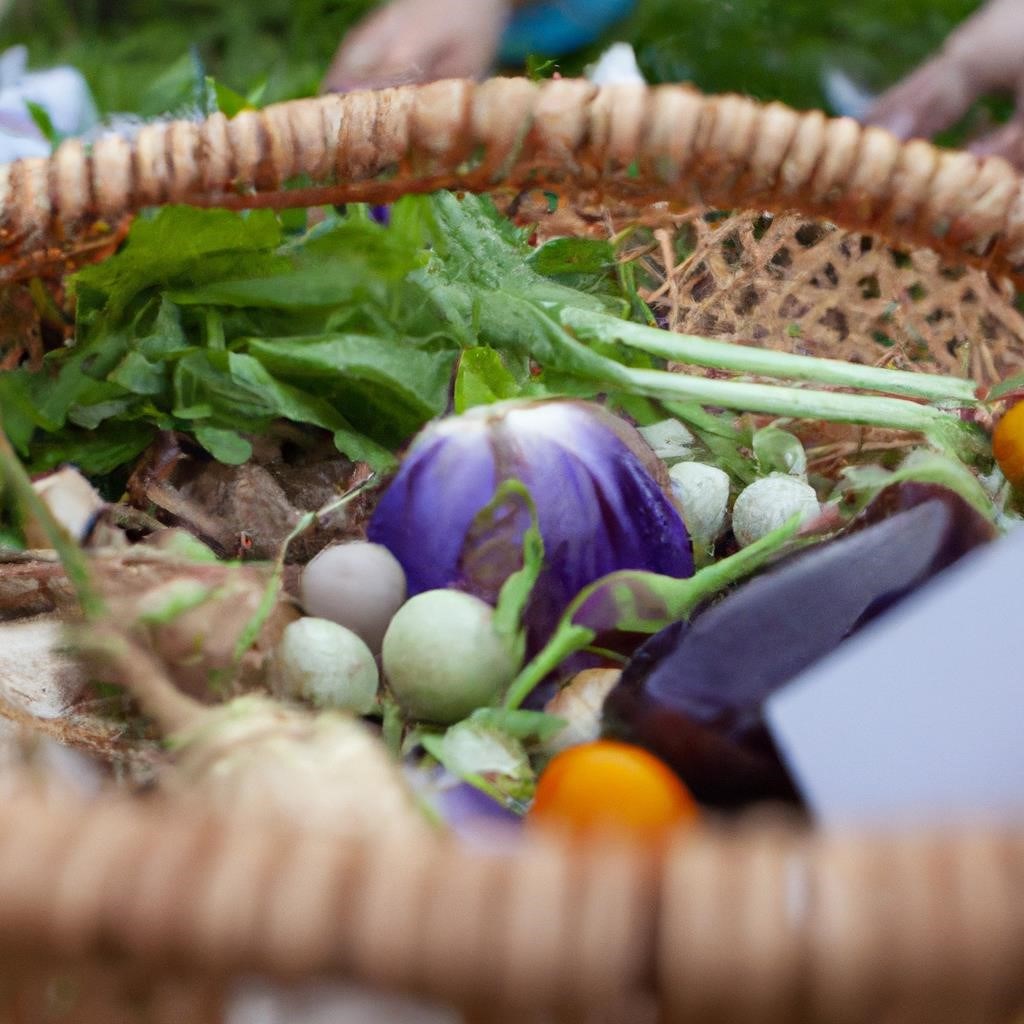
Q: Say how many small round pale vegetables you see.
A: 5